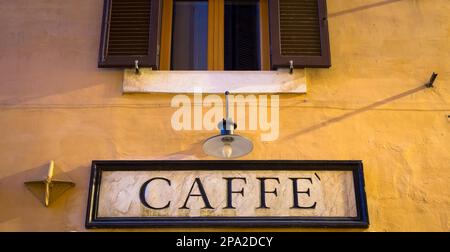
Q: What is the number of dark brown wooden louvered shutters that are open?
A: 2